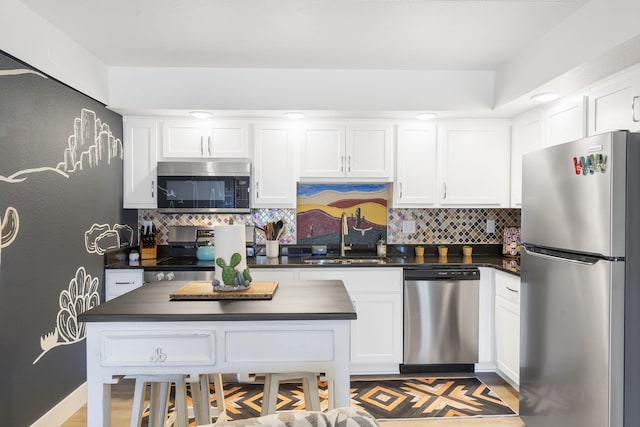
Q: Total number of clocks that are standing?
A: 0